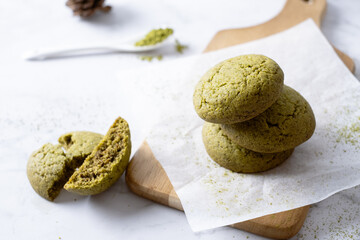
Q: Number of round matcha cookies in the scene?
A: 3